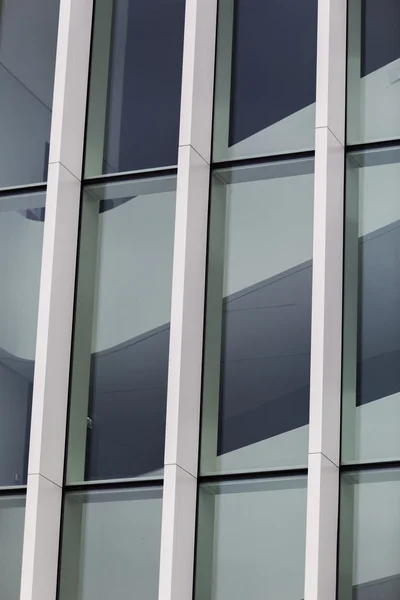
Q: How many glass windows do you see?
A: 12